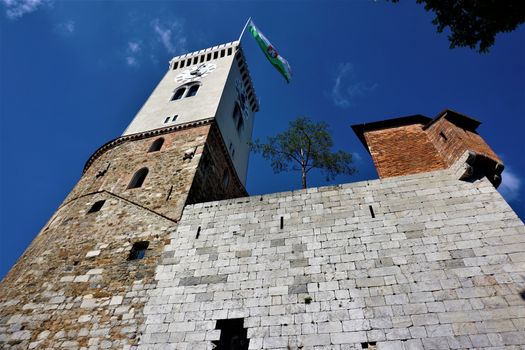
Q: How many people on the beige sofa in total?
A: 0